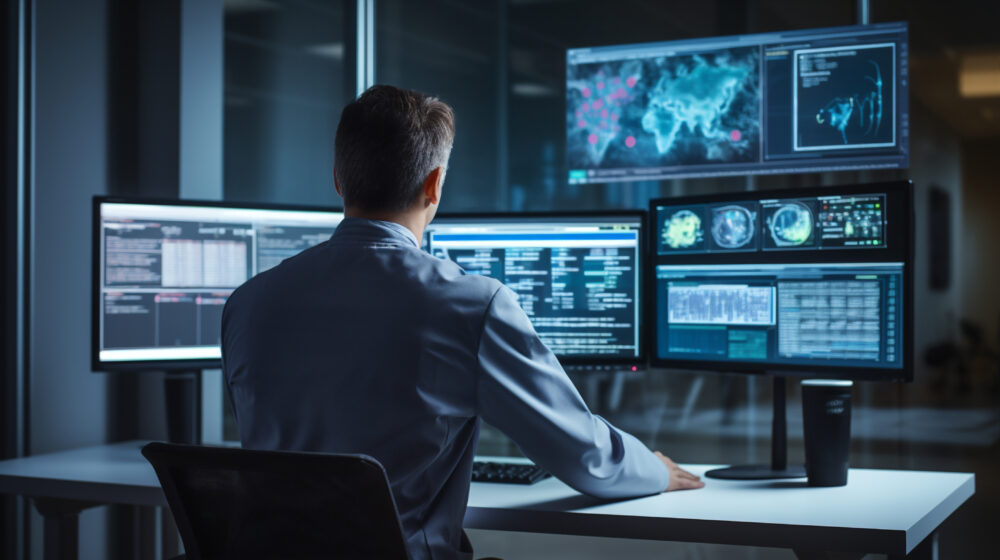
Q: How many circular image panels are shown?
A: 3